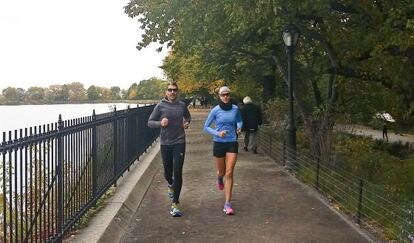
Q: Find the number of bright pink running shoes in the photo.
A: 2